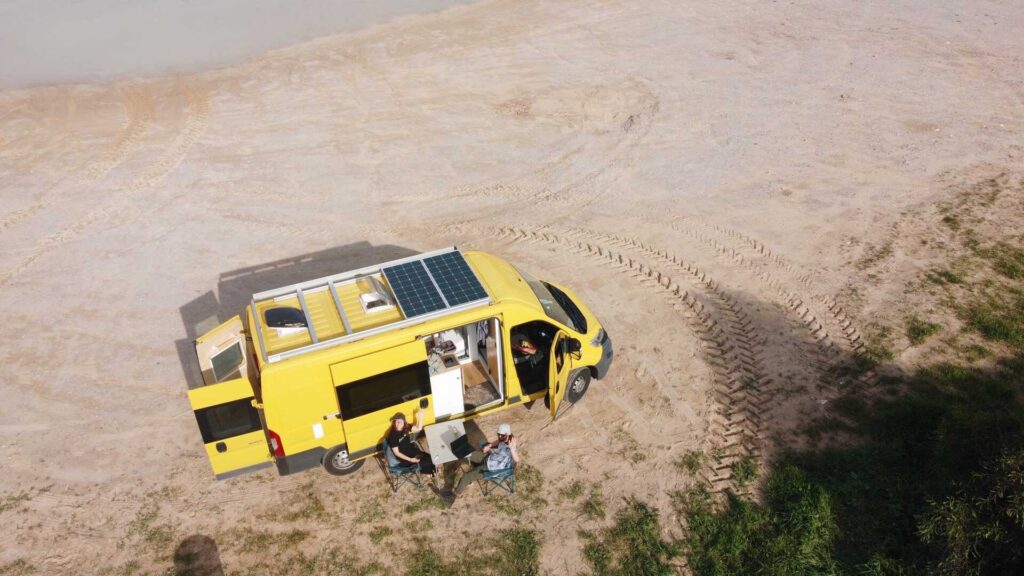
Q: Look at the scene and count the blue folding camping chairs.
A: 2